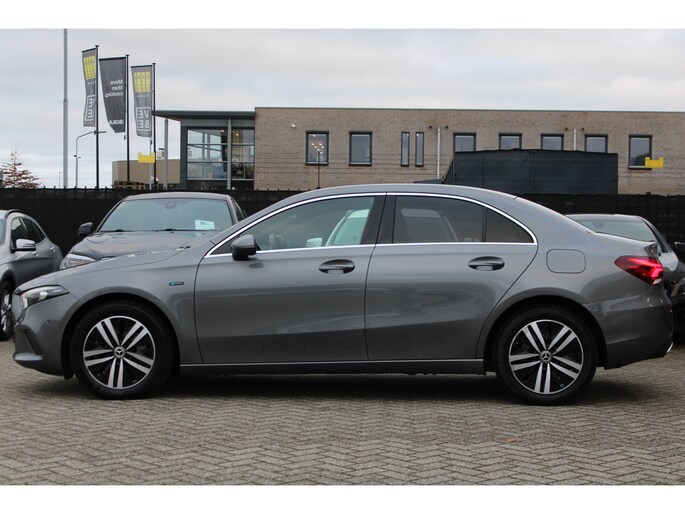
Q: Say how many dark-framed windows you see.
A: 9